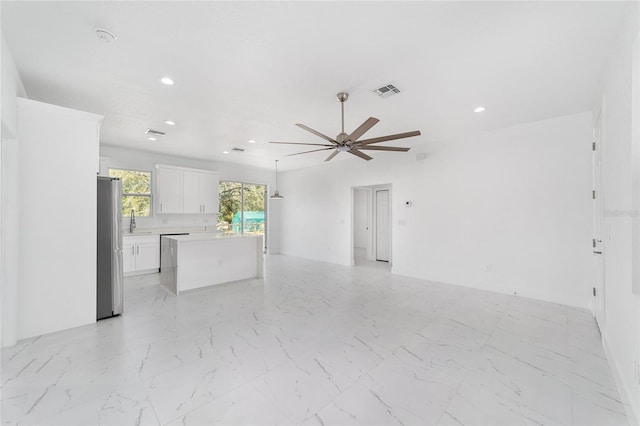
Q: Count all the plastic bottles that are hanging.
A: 0